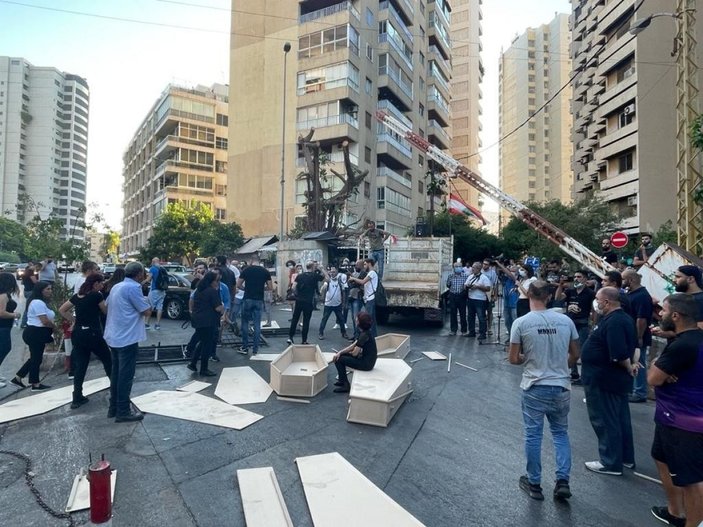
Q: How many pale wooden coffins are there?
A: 3